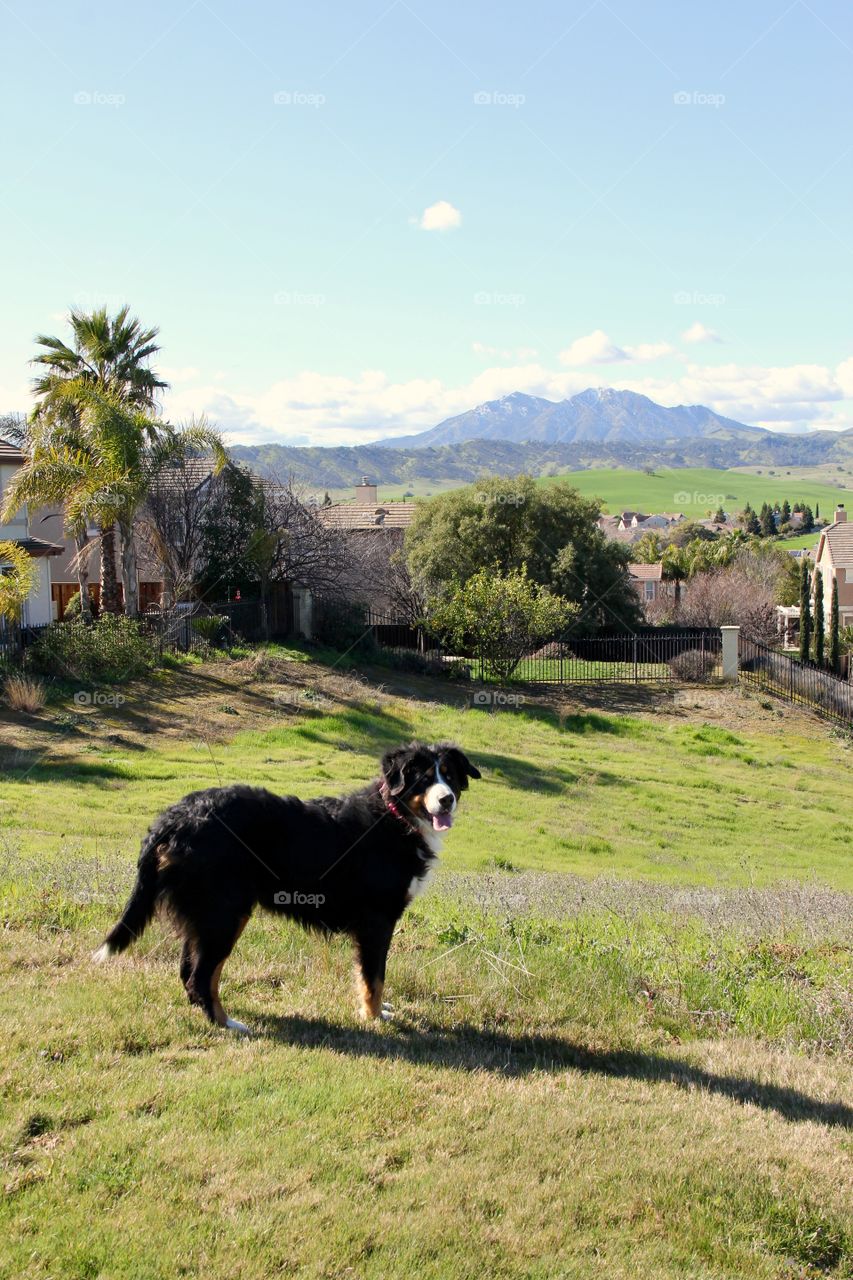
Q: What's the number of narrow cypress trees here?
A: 3